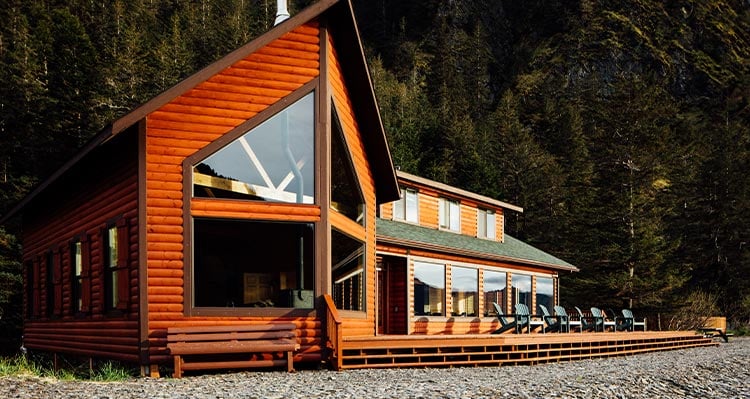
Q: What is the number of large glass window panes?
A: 9